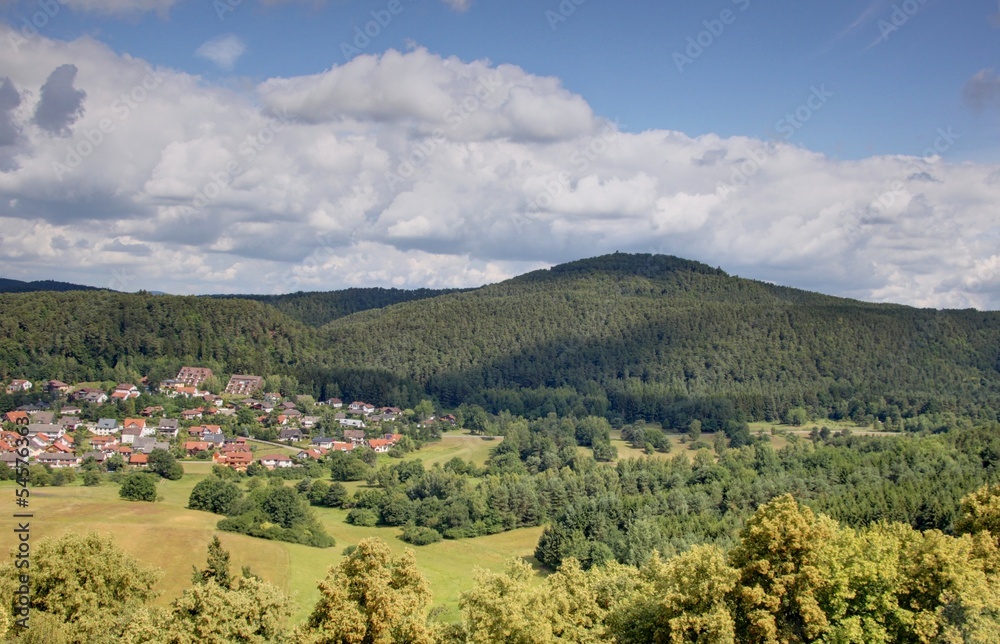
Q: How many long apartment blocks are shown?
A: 2